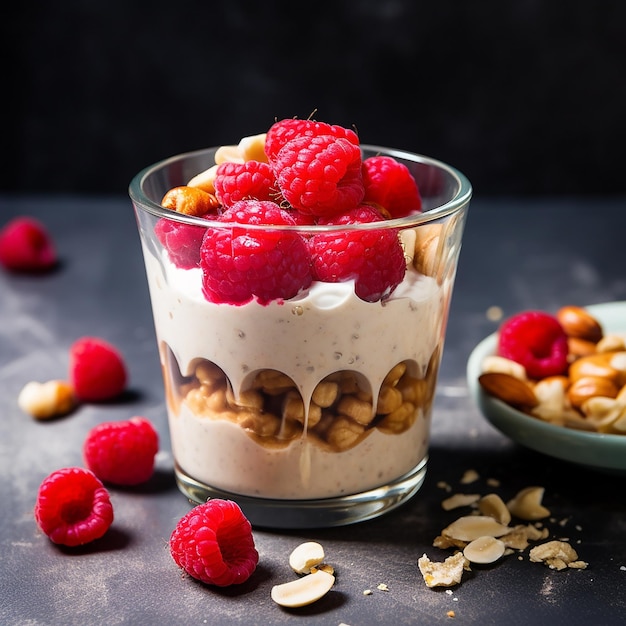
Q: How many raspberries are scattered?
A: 5